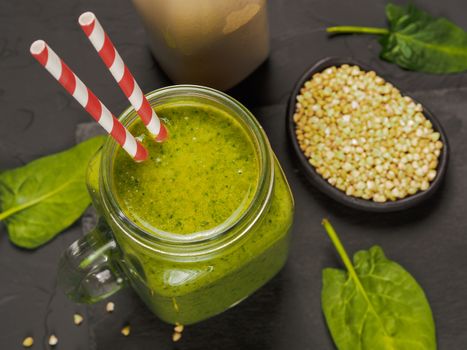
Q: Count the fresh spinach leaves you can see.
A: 3